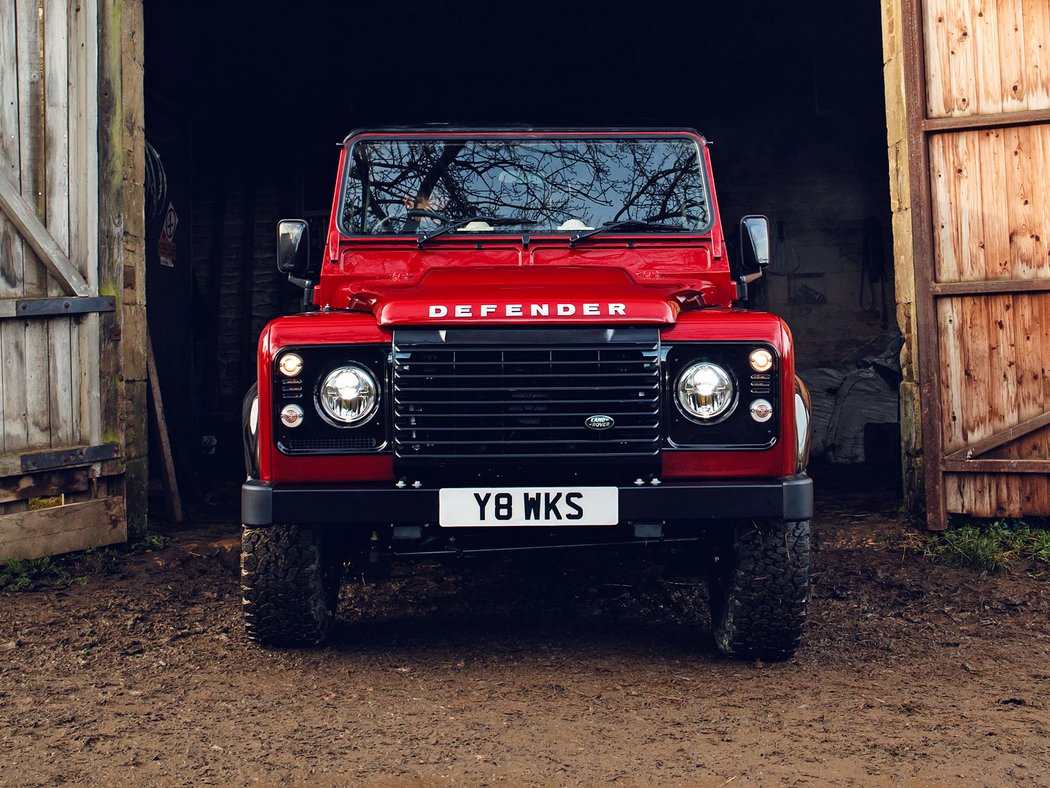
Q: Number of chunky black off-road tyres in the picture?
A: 2